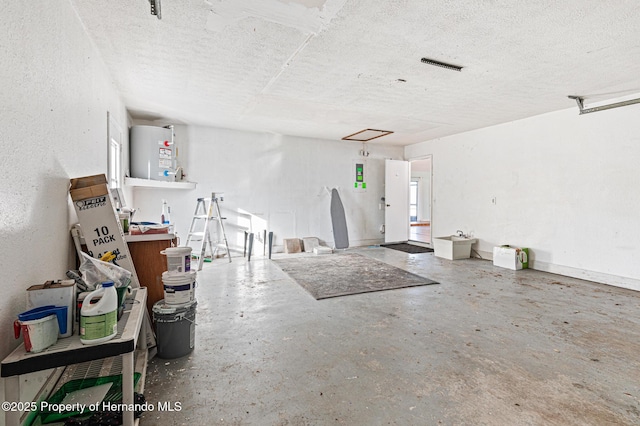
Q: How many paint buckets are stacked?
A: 3